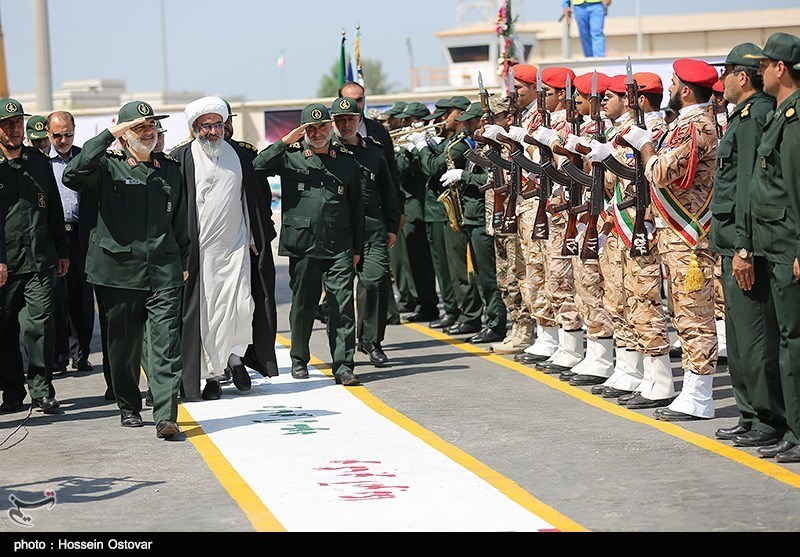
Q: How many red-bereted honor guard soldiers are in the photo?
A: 7